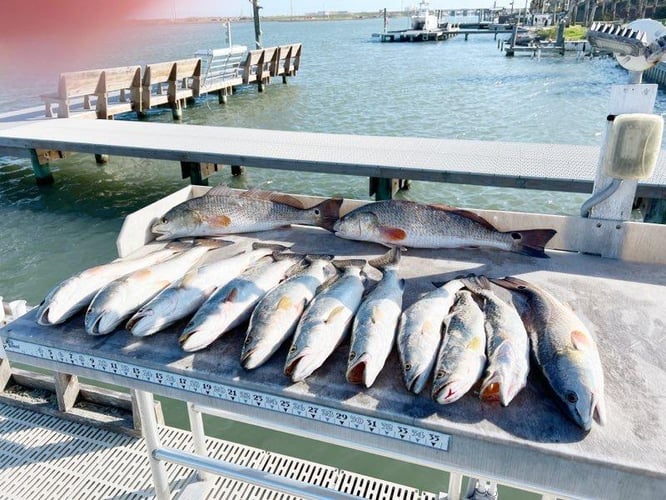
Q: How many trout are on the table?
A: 10